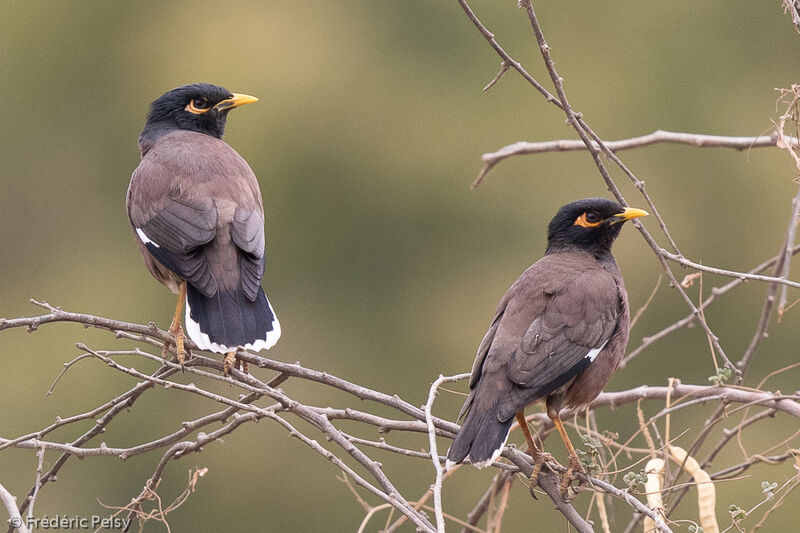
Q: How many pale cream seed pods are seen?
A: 2